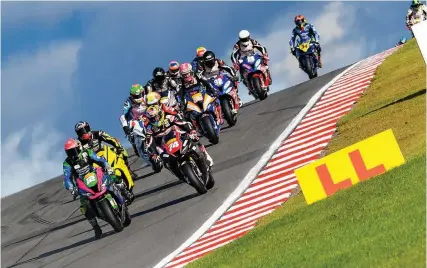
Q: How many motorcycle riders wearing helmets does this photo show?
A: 13